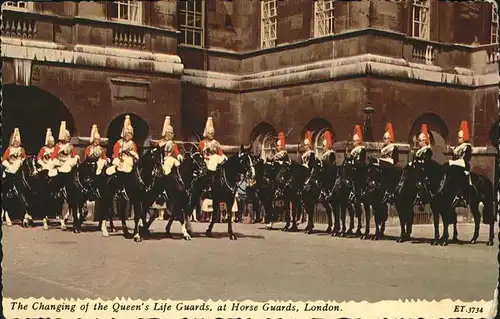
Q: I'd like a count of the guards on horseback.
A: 14